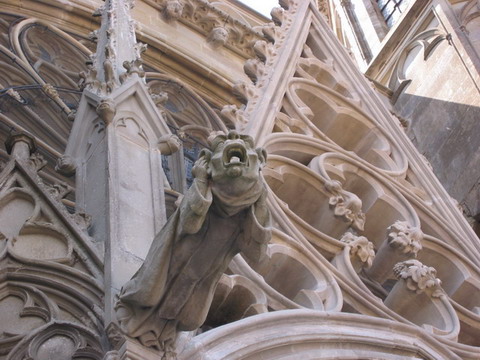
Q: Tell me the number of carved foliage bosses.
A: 4